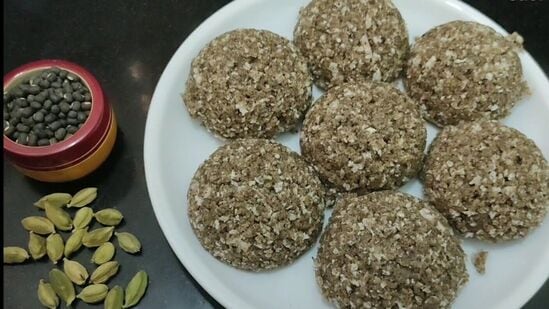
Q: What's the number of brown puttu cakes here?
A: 7